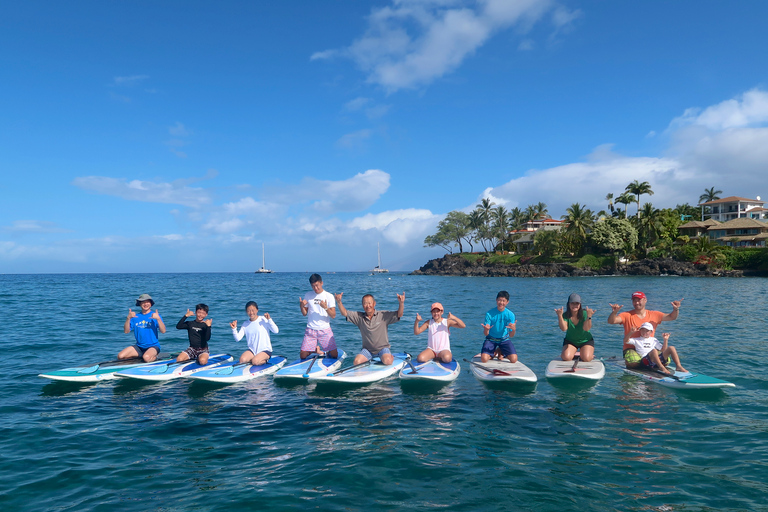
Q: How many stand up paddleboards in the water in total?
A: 9